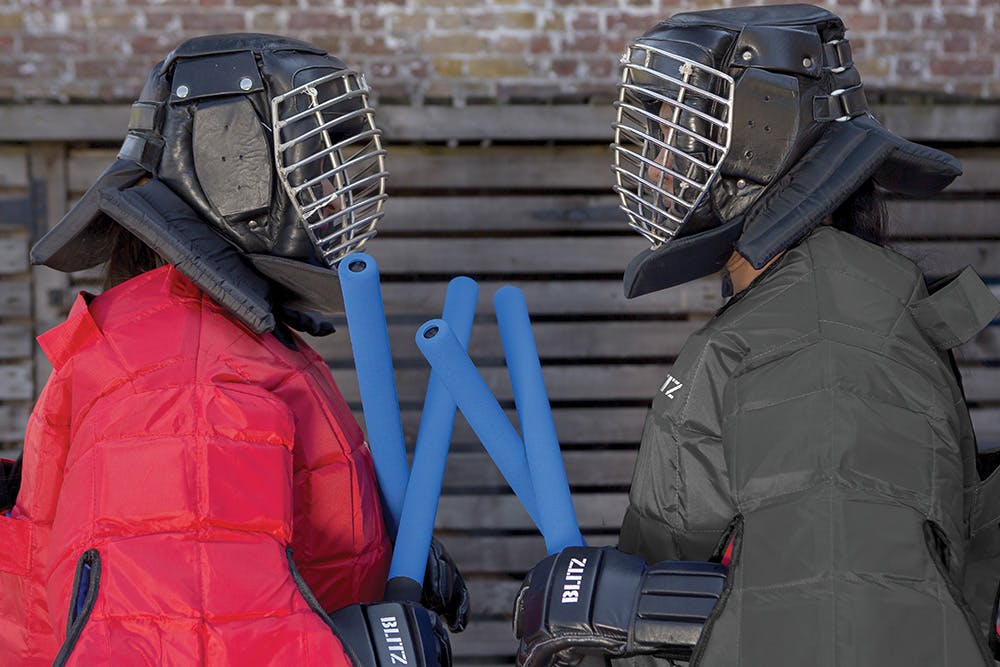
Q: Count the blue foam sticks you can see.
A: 4